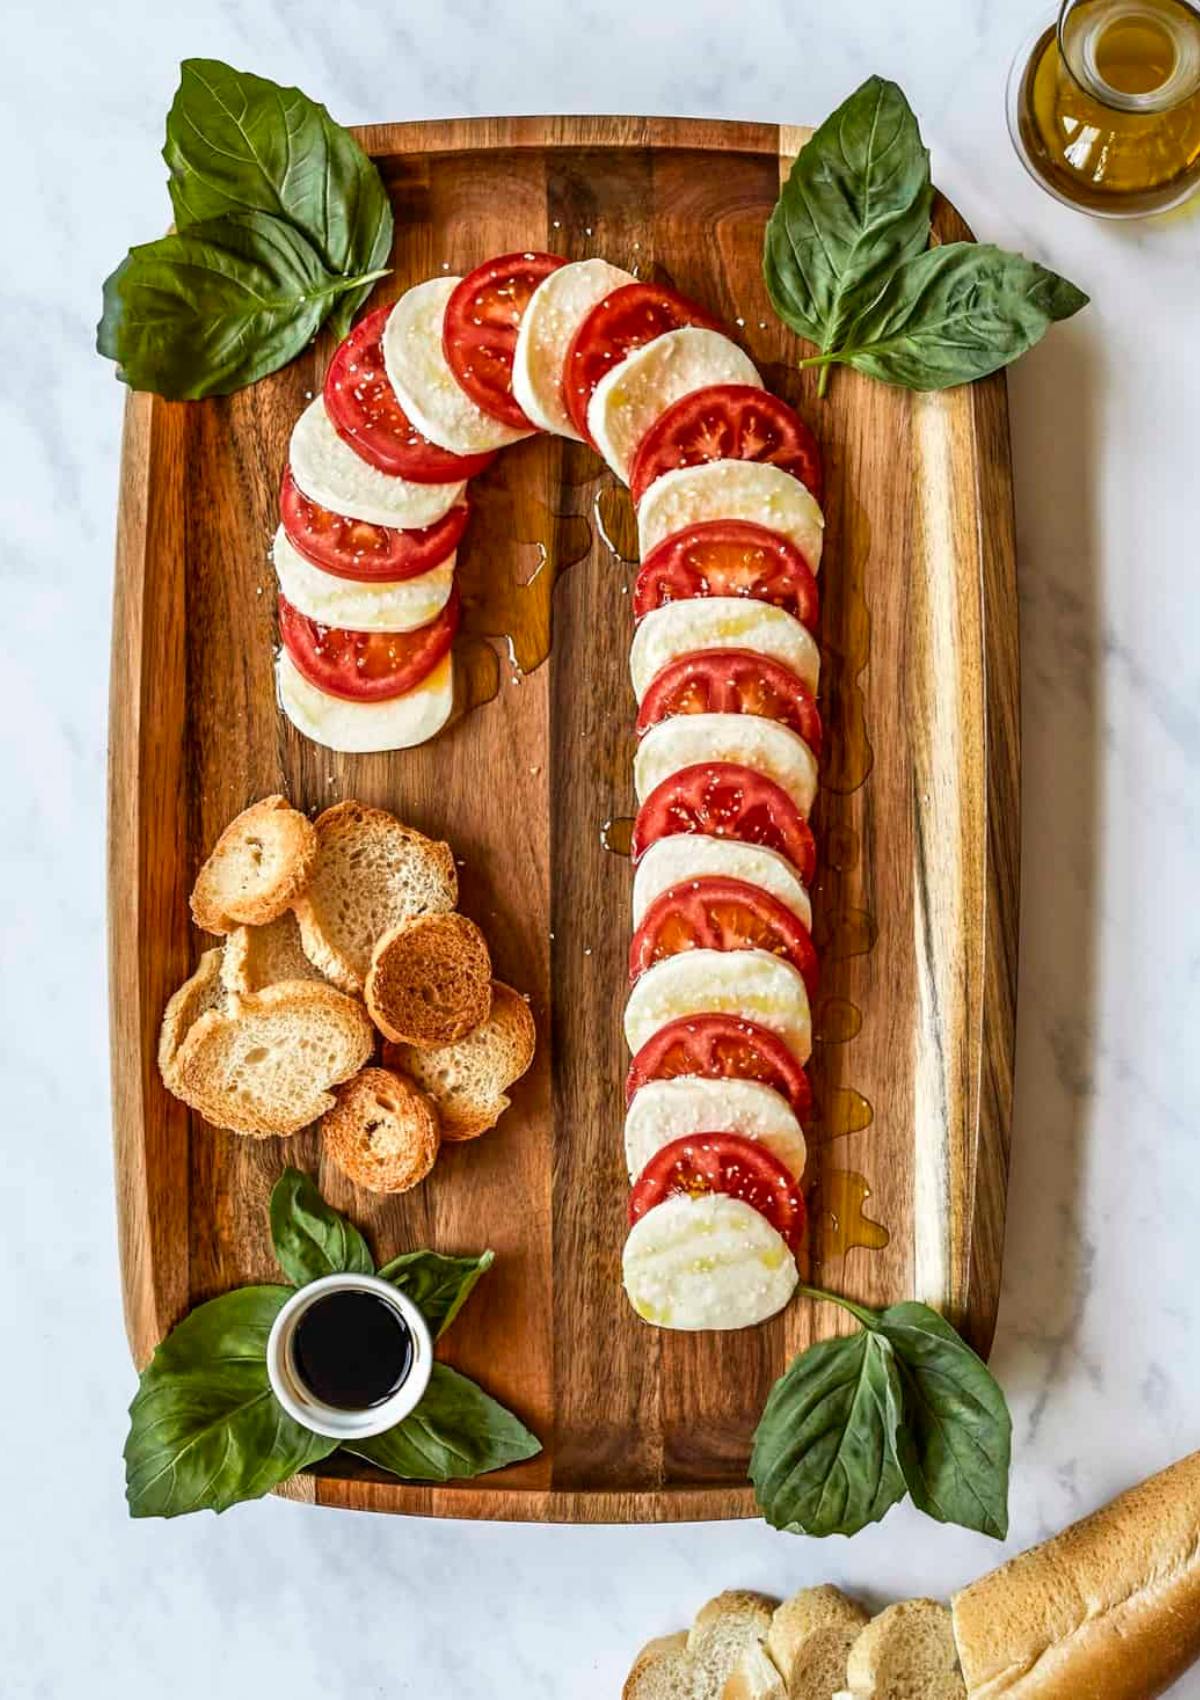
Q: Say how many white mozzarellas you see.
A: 13